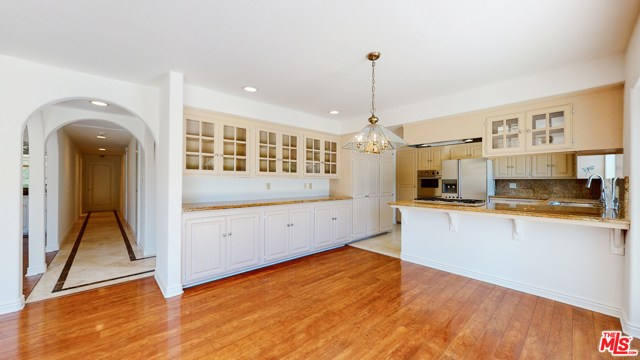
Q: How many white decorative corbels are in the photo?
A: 4